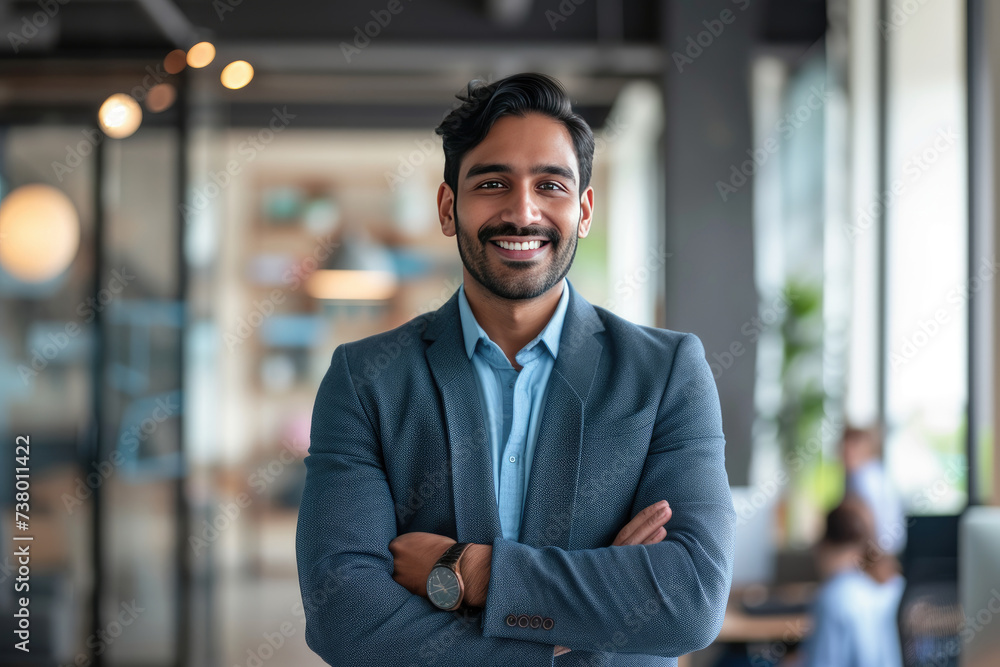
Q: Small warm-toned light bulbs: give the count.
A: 5